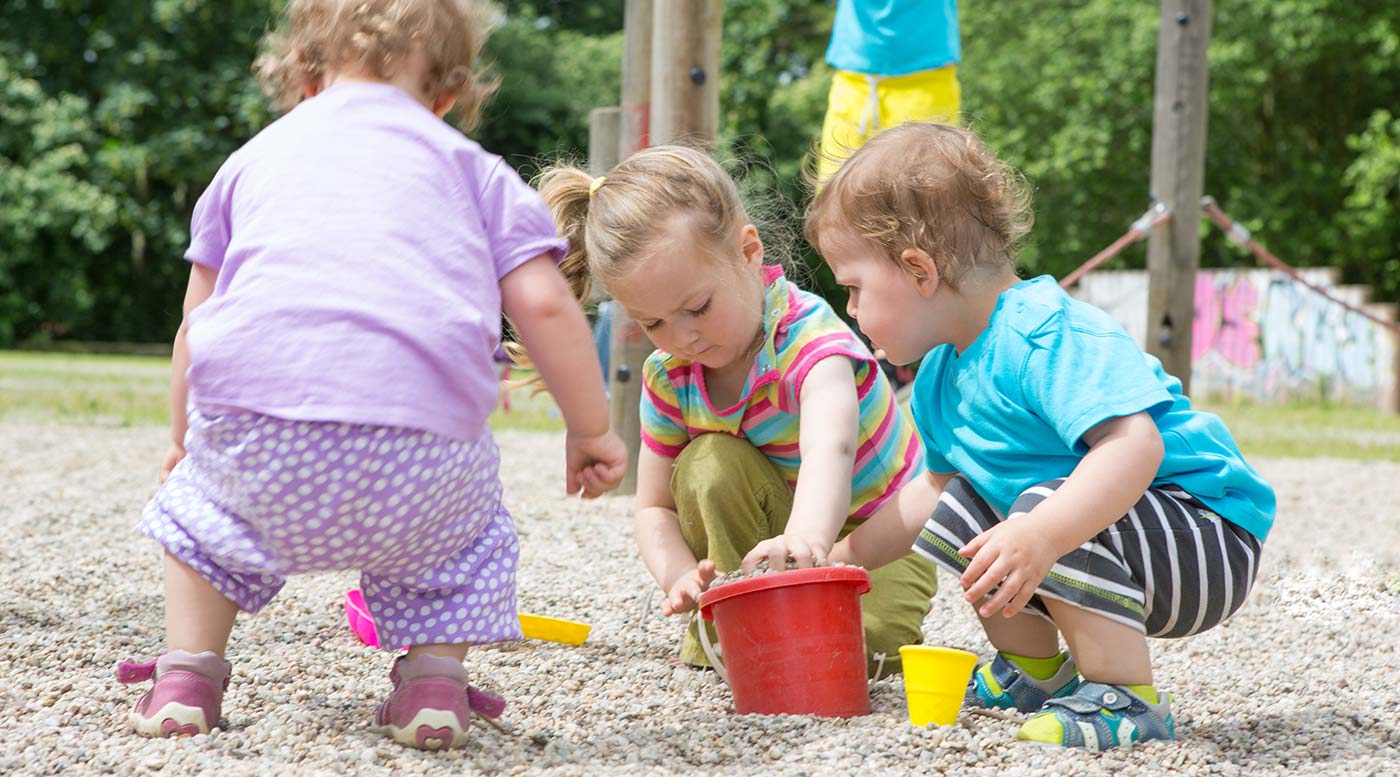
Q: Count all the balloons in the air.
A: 0